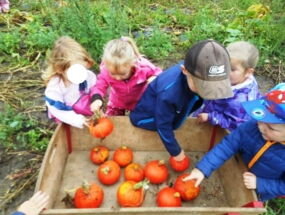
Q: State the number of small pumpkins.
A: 11